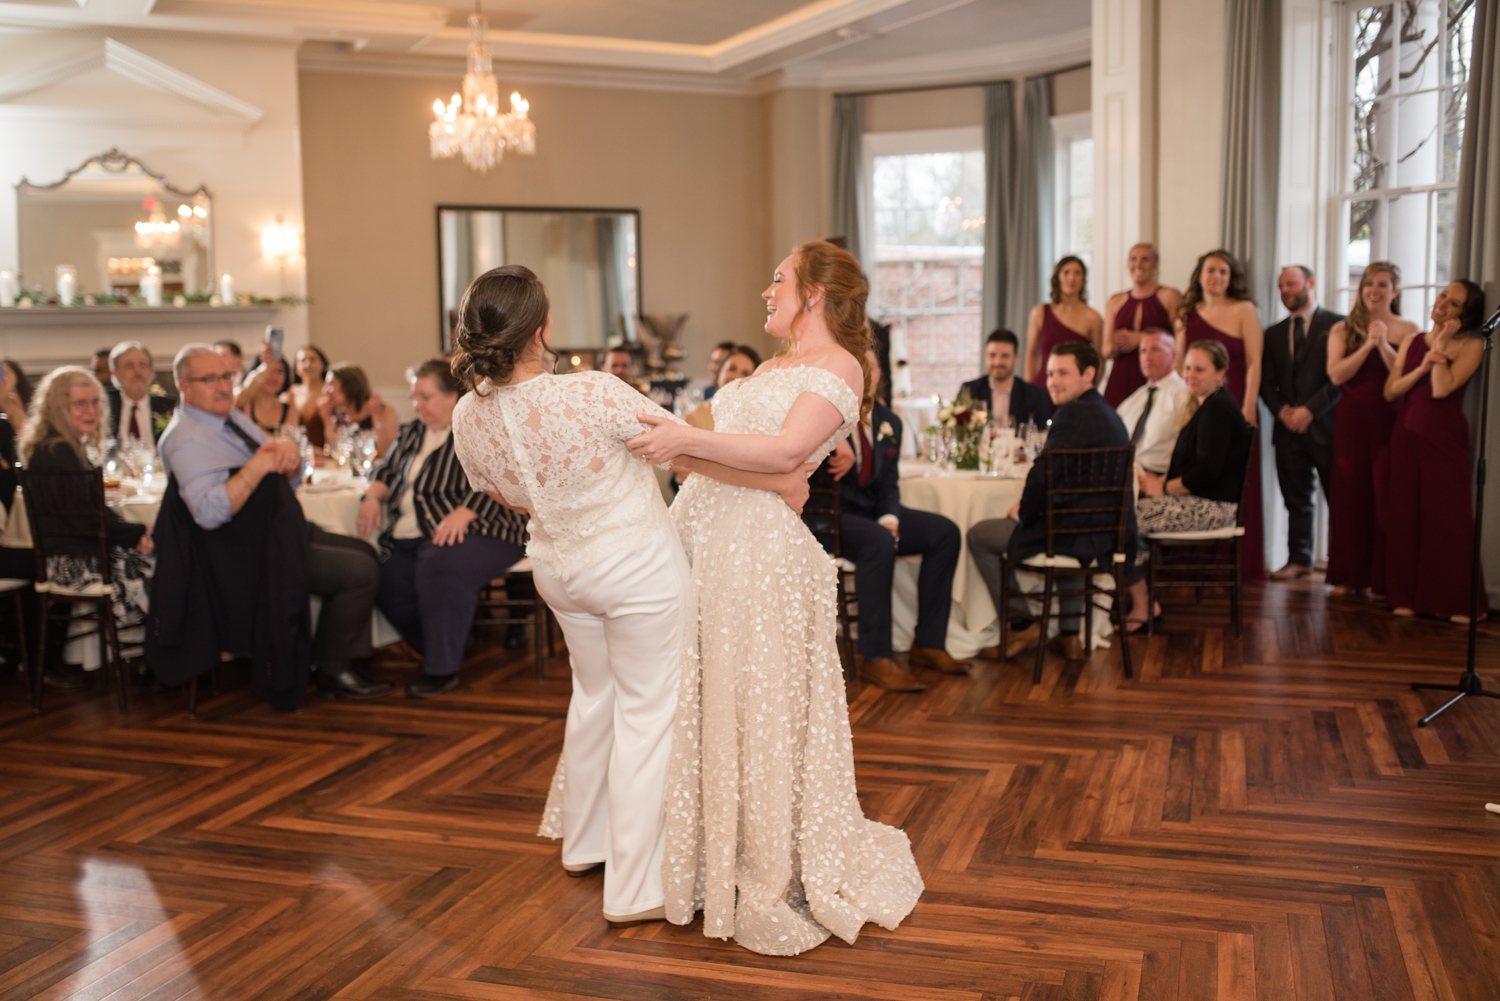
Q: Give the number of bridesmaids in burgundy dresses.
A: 5